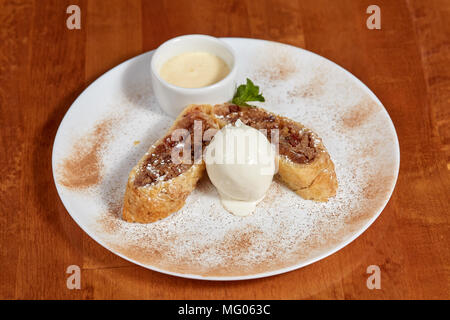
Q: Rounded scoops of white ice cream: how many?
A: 1